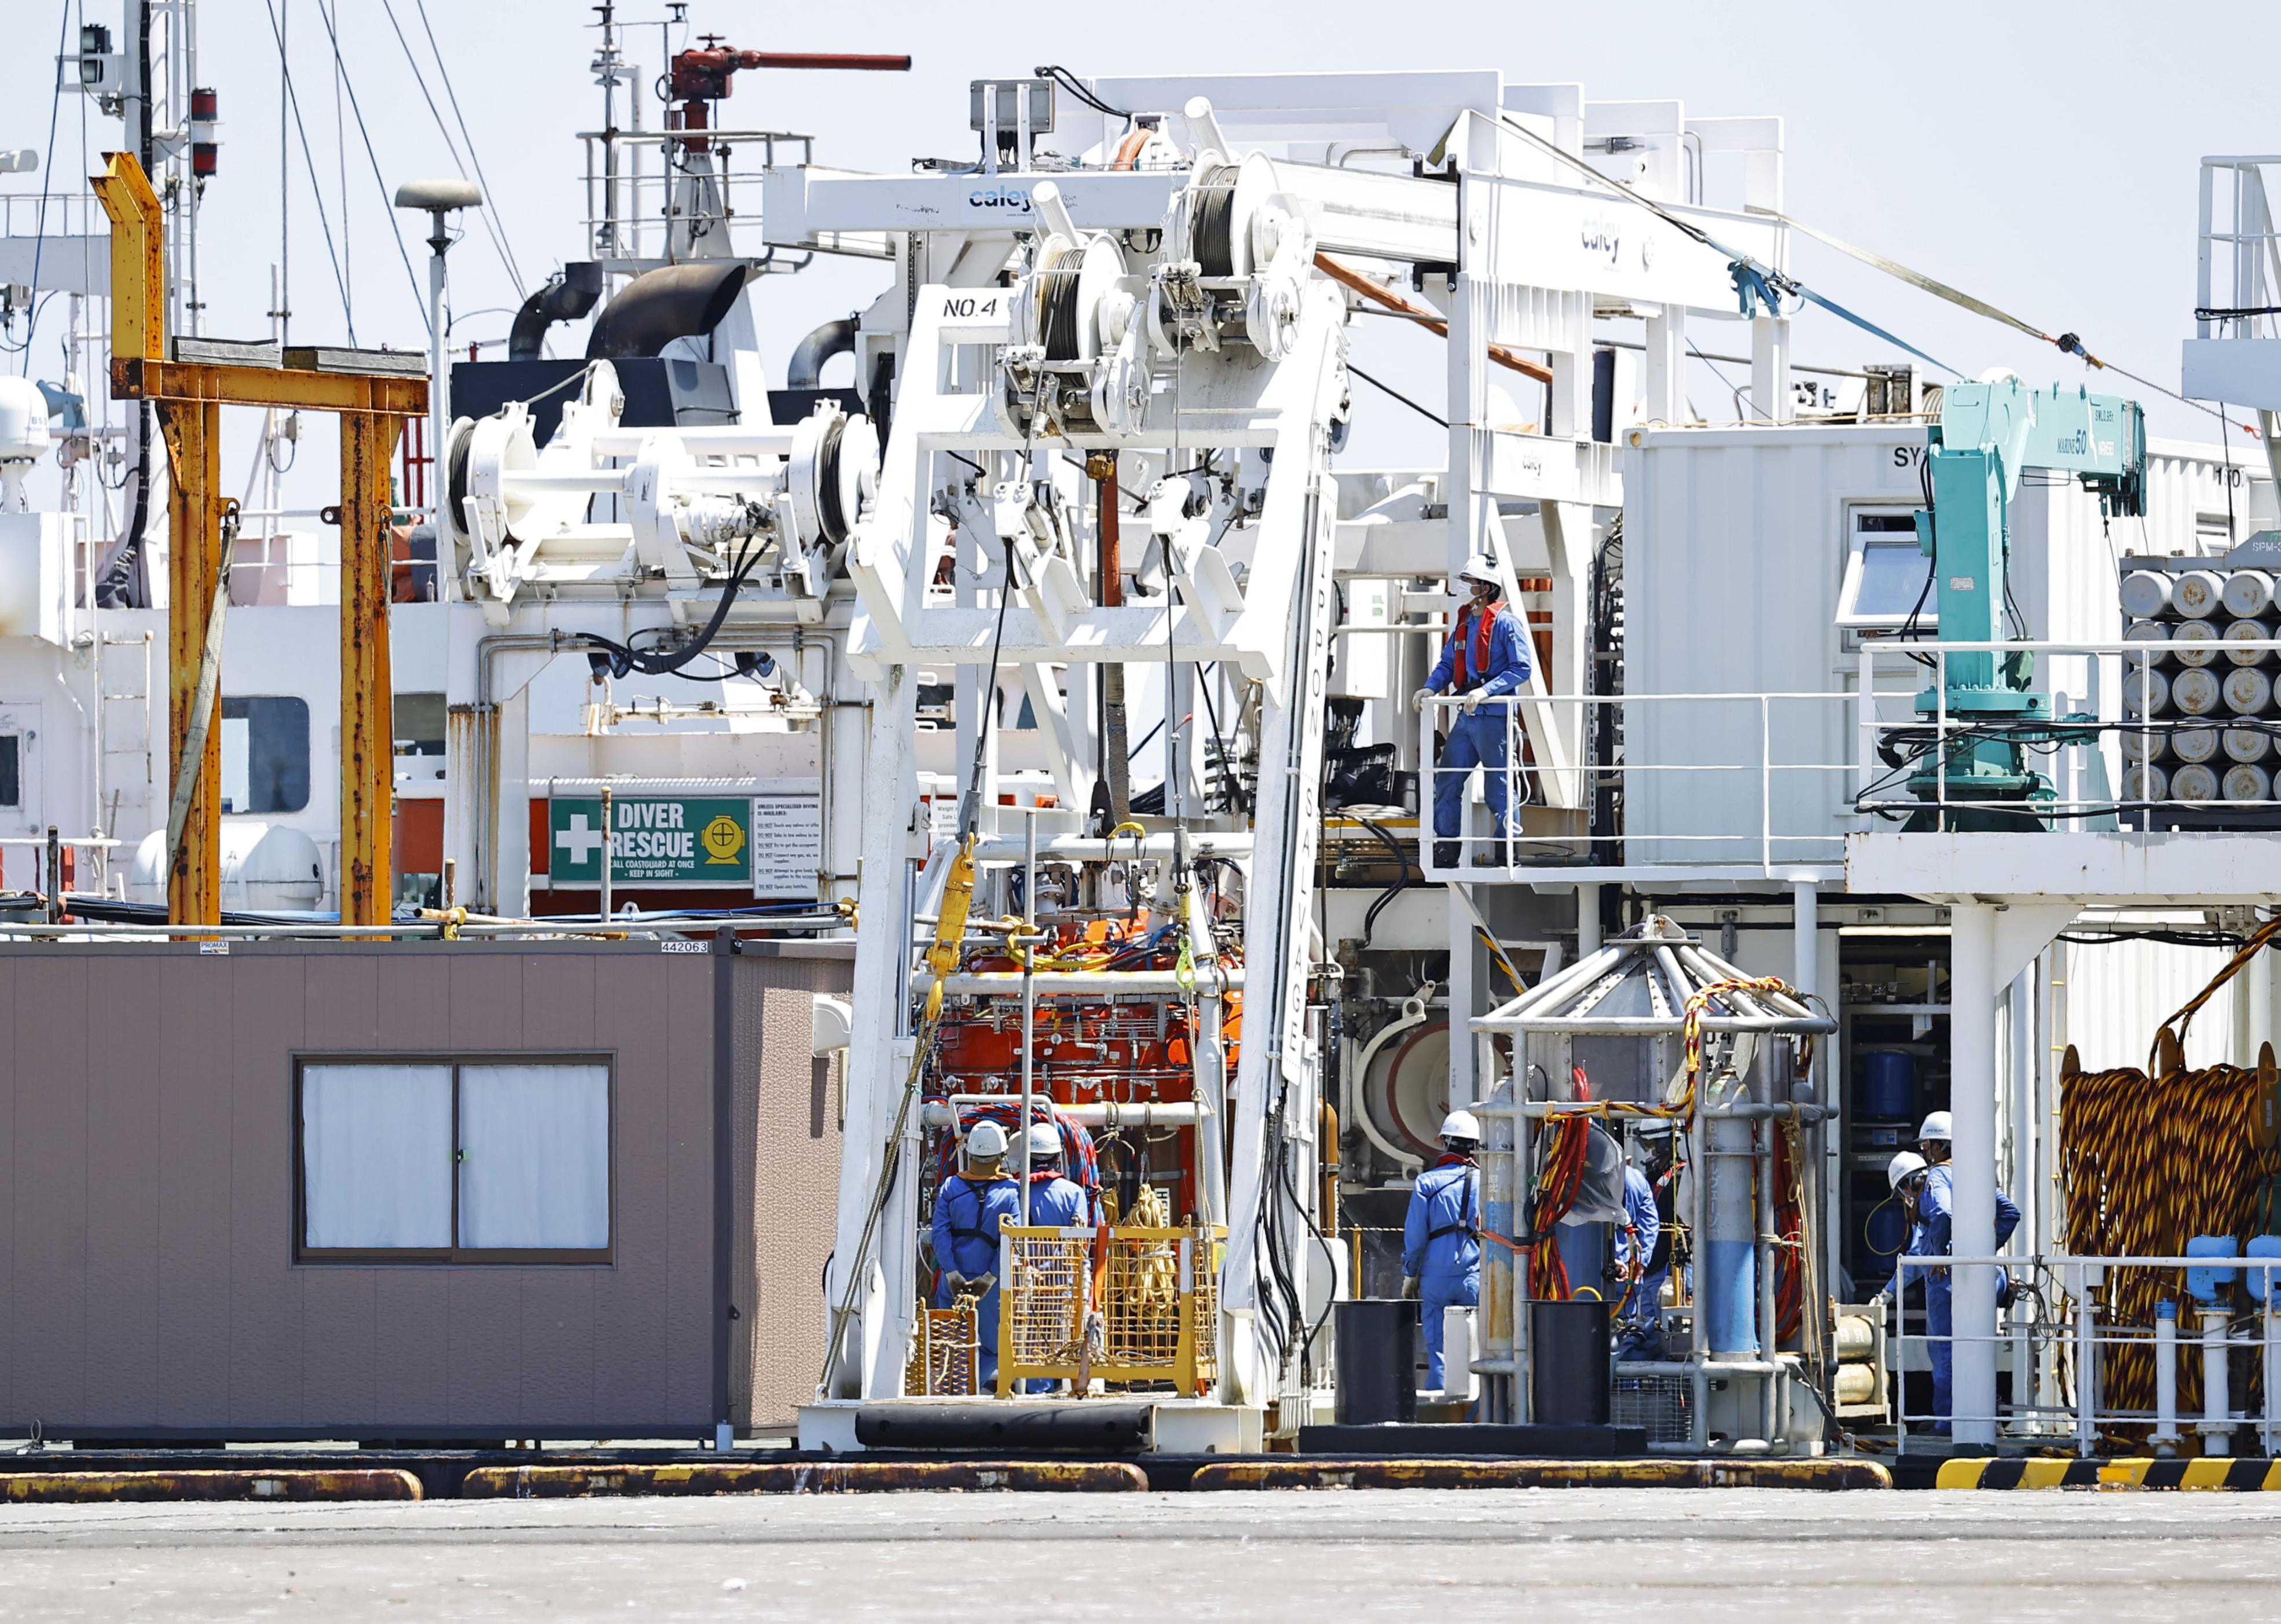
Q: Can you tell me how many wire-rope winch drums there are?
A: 4